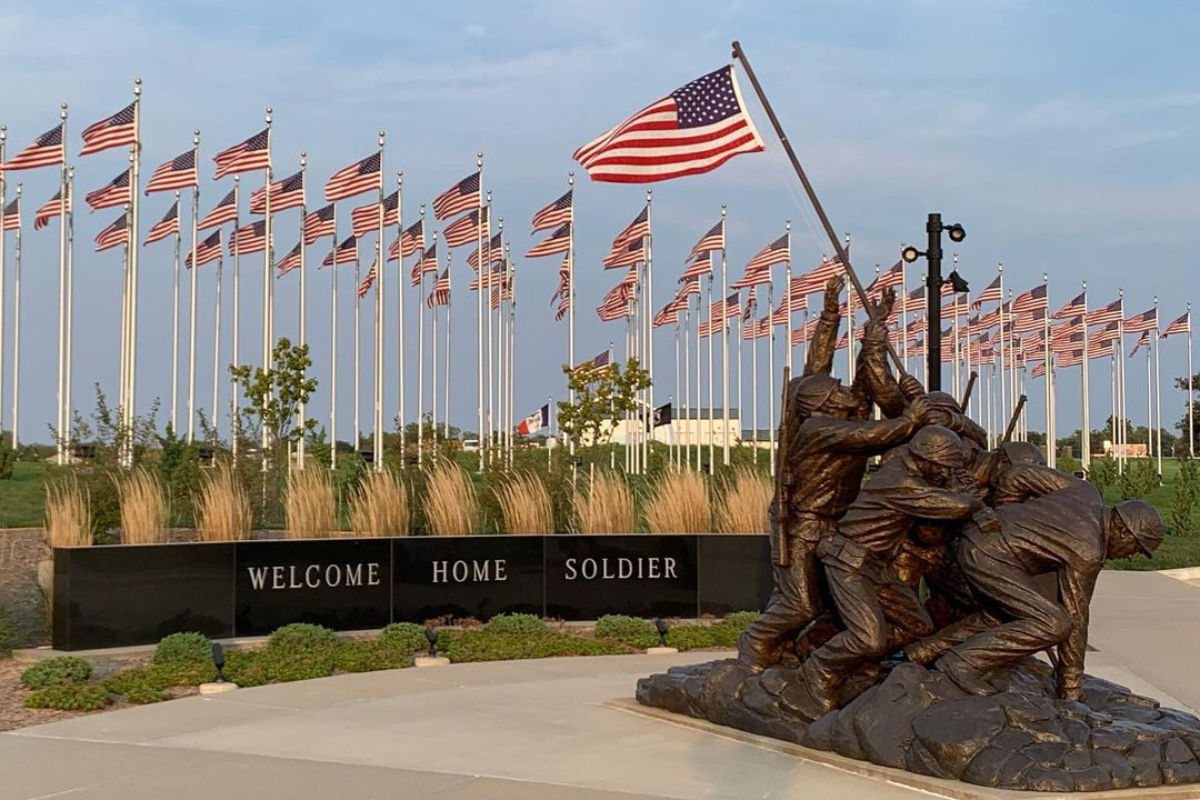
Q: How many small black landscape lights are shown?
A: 3